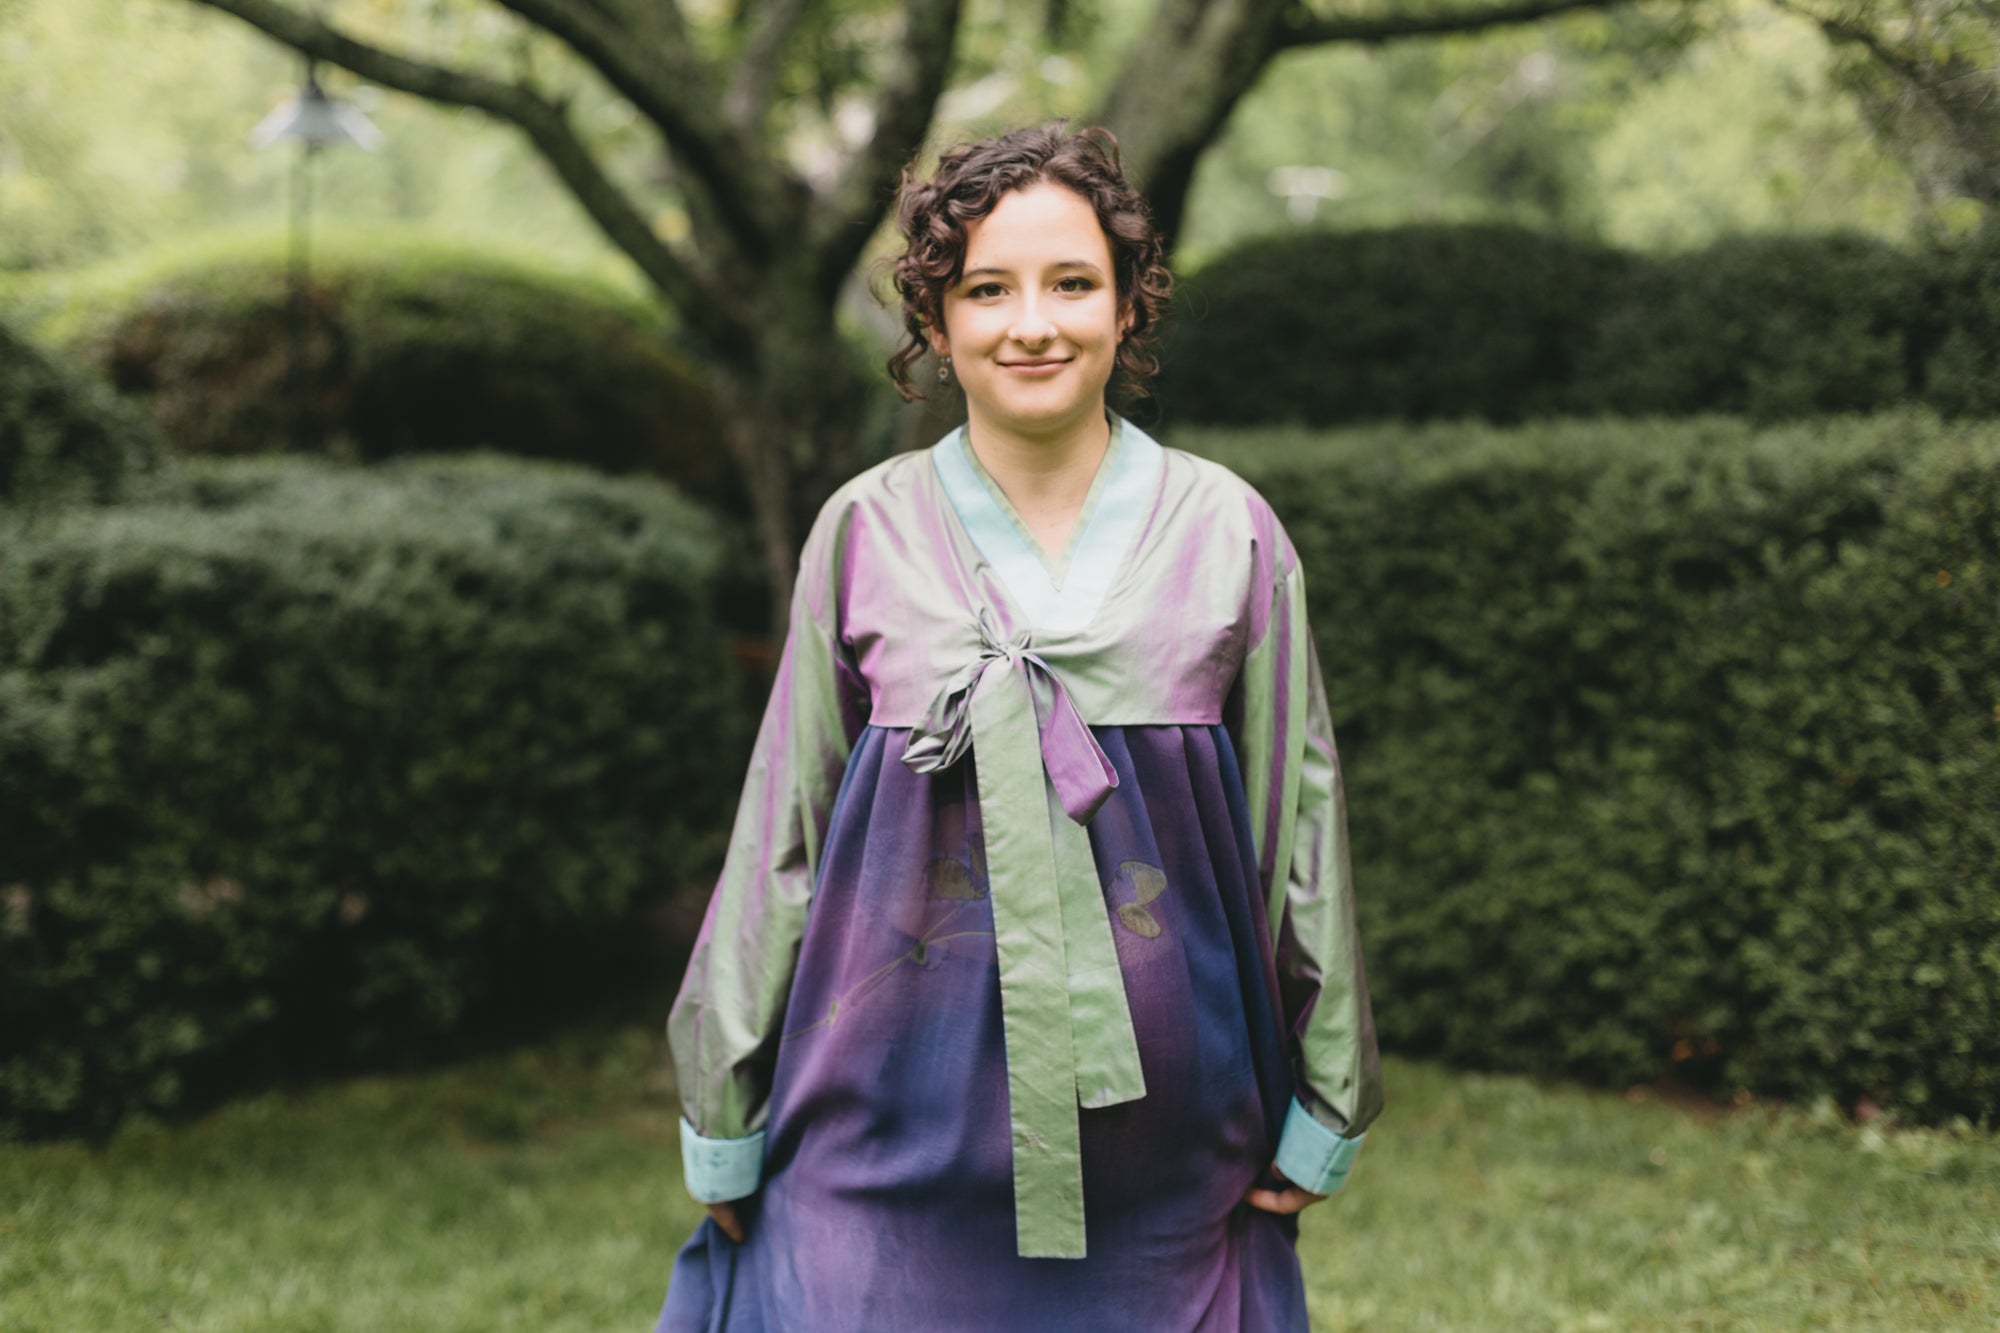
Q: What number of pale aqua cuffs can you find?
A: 2